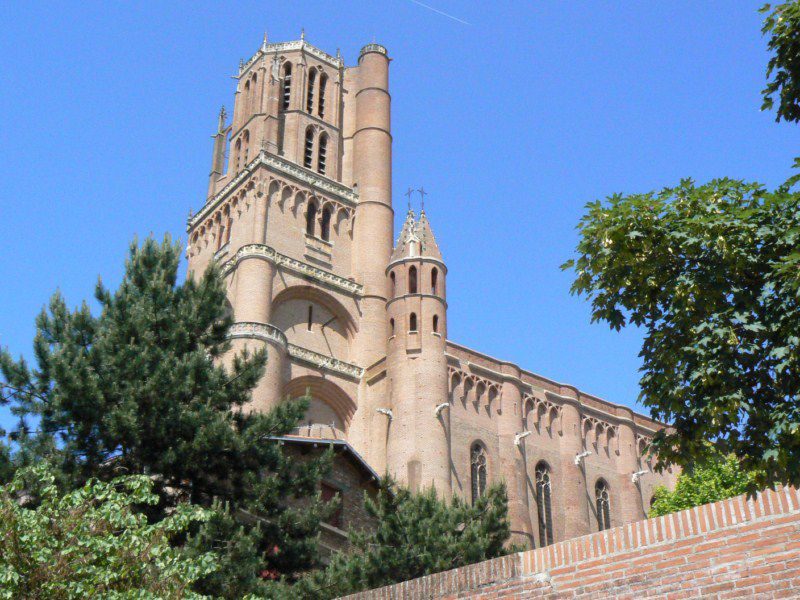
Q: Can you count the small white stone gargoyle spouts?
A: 5